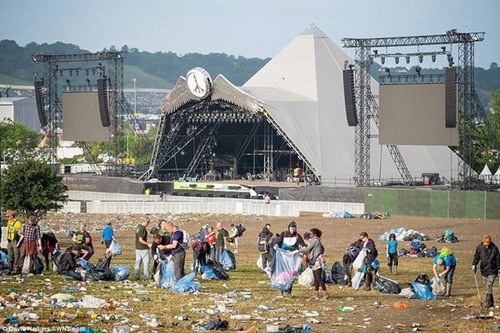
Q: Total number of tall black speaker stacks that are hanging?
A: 4